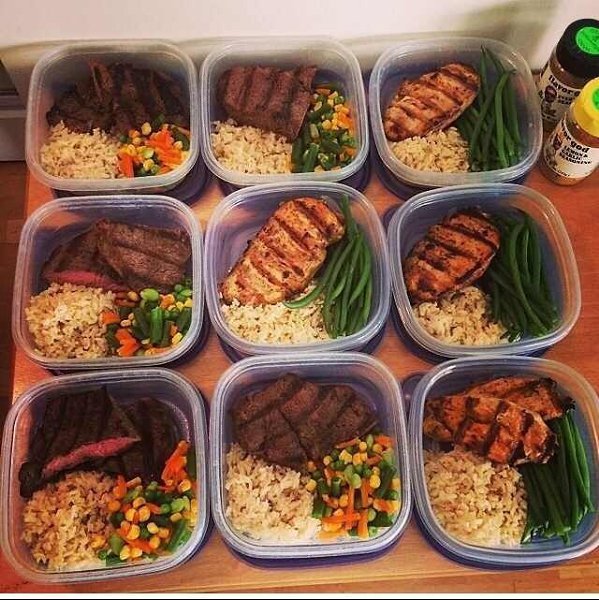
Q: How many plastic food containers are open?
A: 9